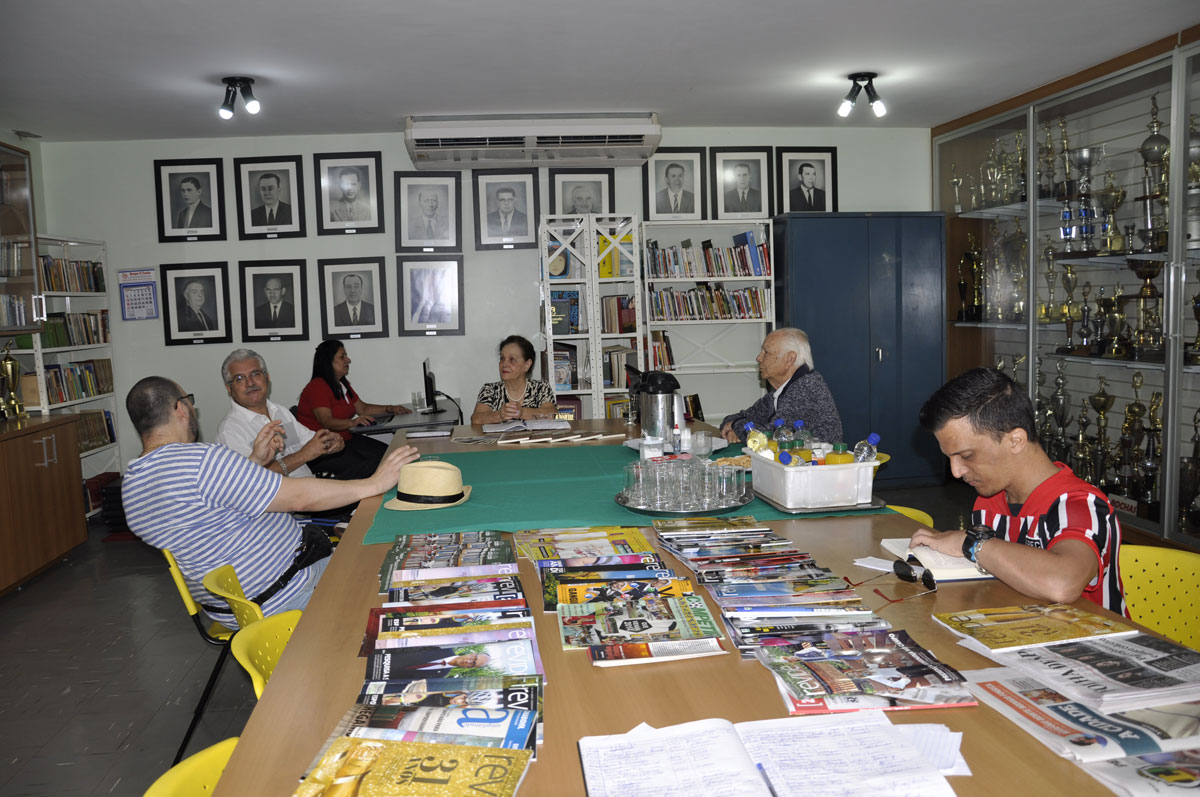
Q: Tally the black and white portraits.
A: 13